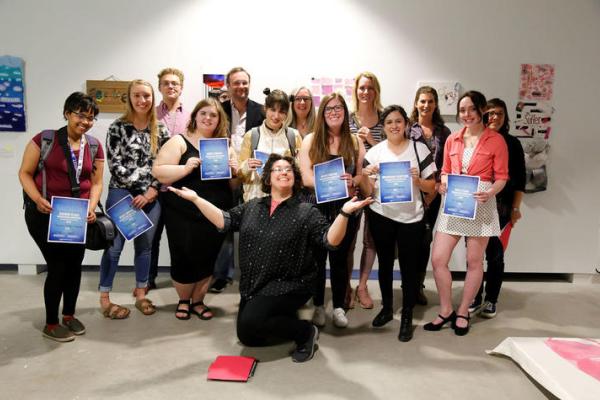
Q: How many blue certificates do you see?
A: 7